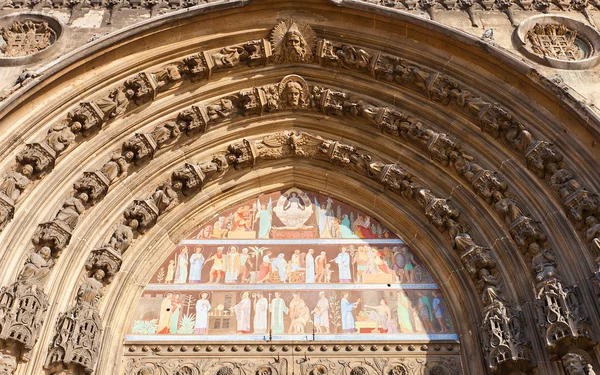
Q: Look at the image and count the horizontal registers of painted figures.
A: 3